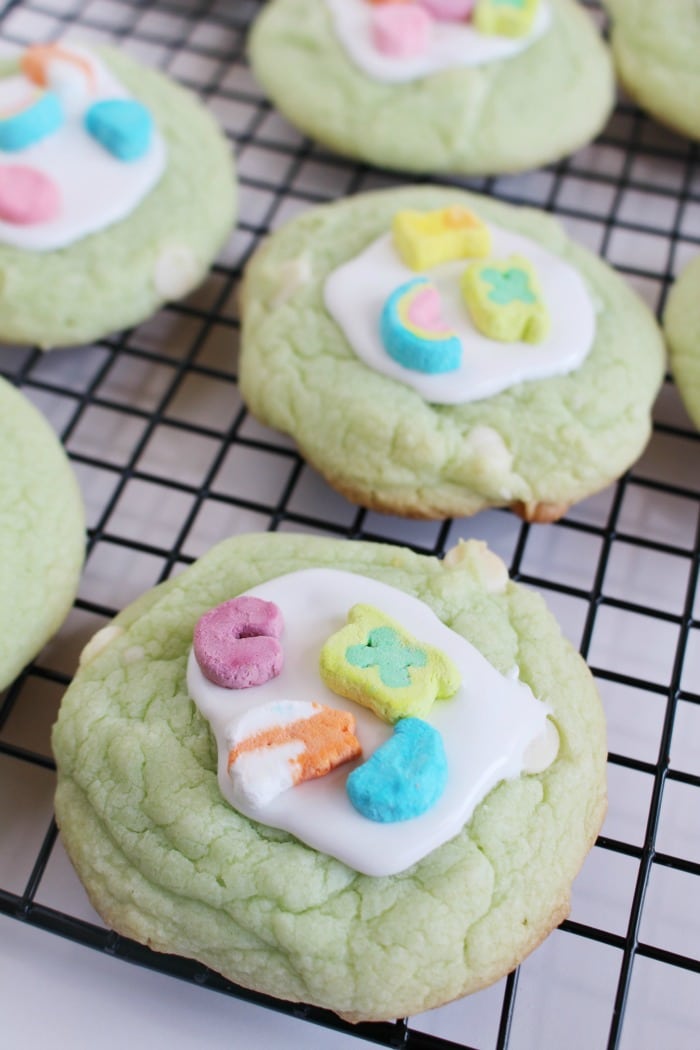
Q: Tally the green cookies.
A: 7